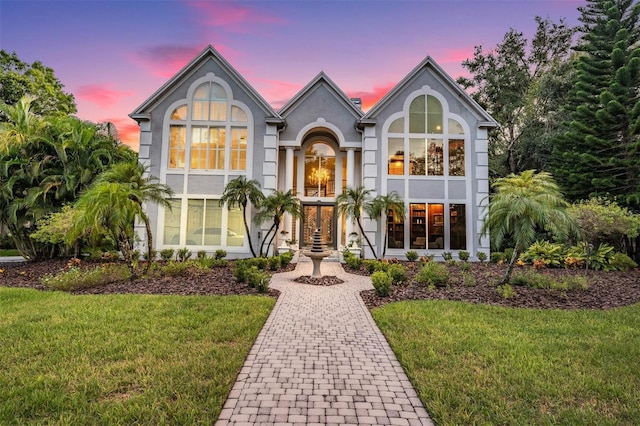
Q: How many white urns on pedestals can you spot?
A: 2